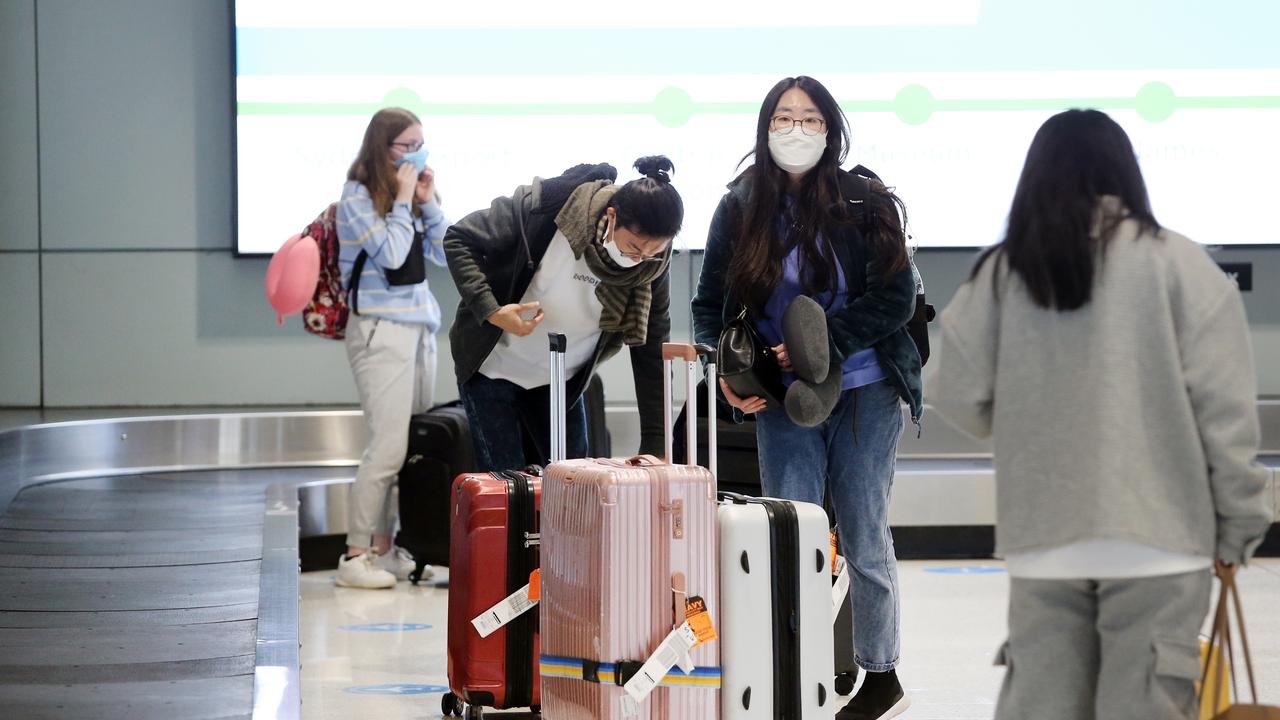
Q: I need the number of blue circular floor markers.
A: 3